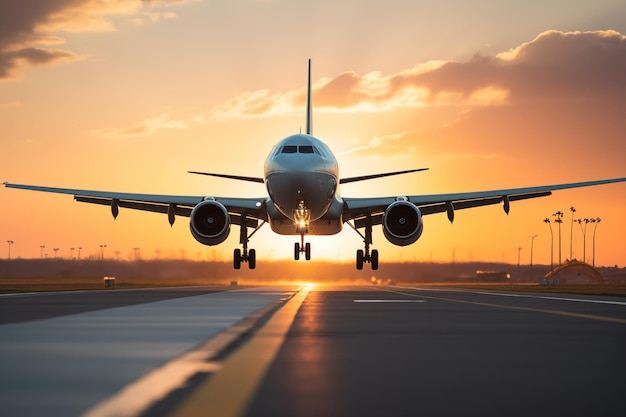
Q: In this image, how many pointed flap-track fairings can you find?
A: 4